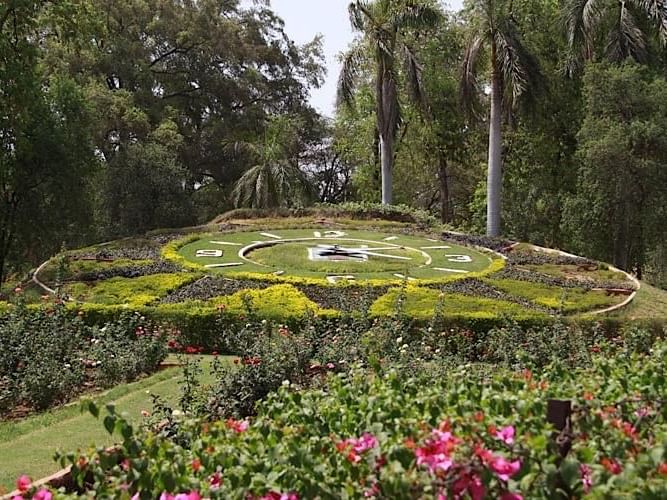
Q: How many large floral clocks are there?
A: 1